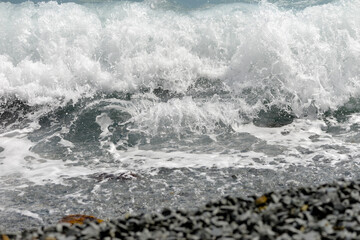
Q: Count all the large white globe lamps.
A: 0